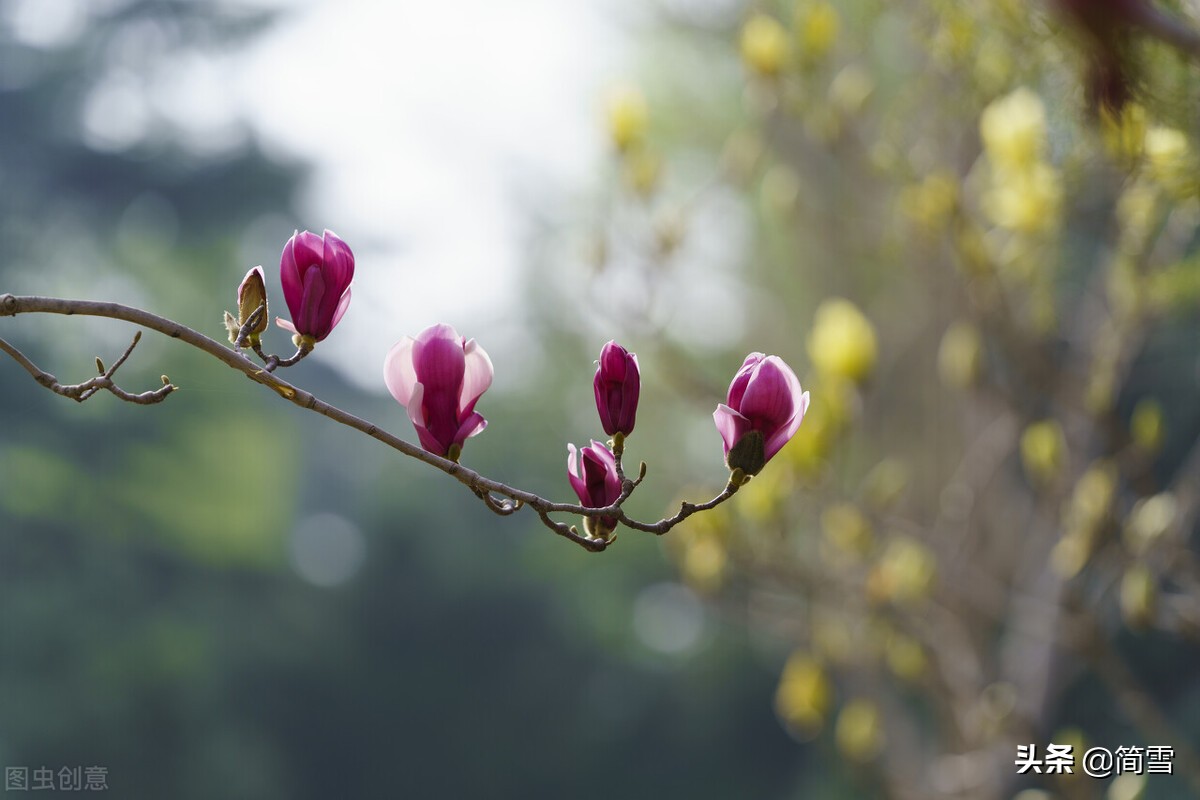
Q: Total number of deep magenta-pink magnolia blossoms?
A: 5